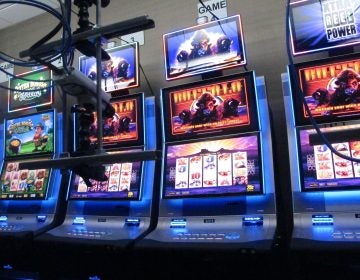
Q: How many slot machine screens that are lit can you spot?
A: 12